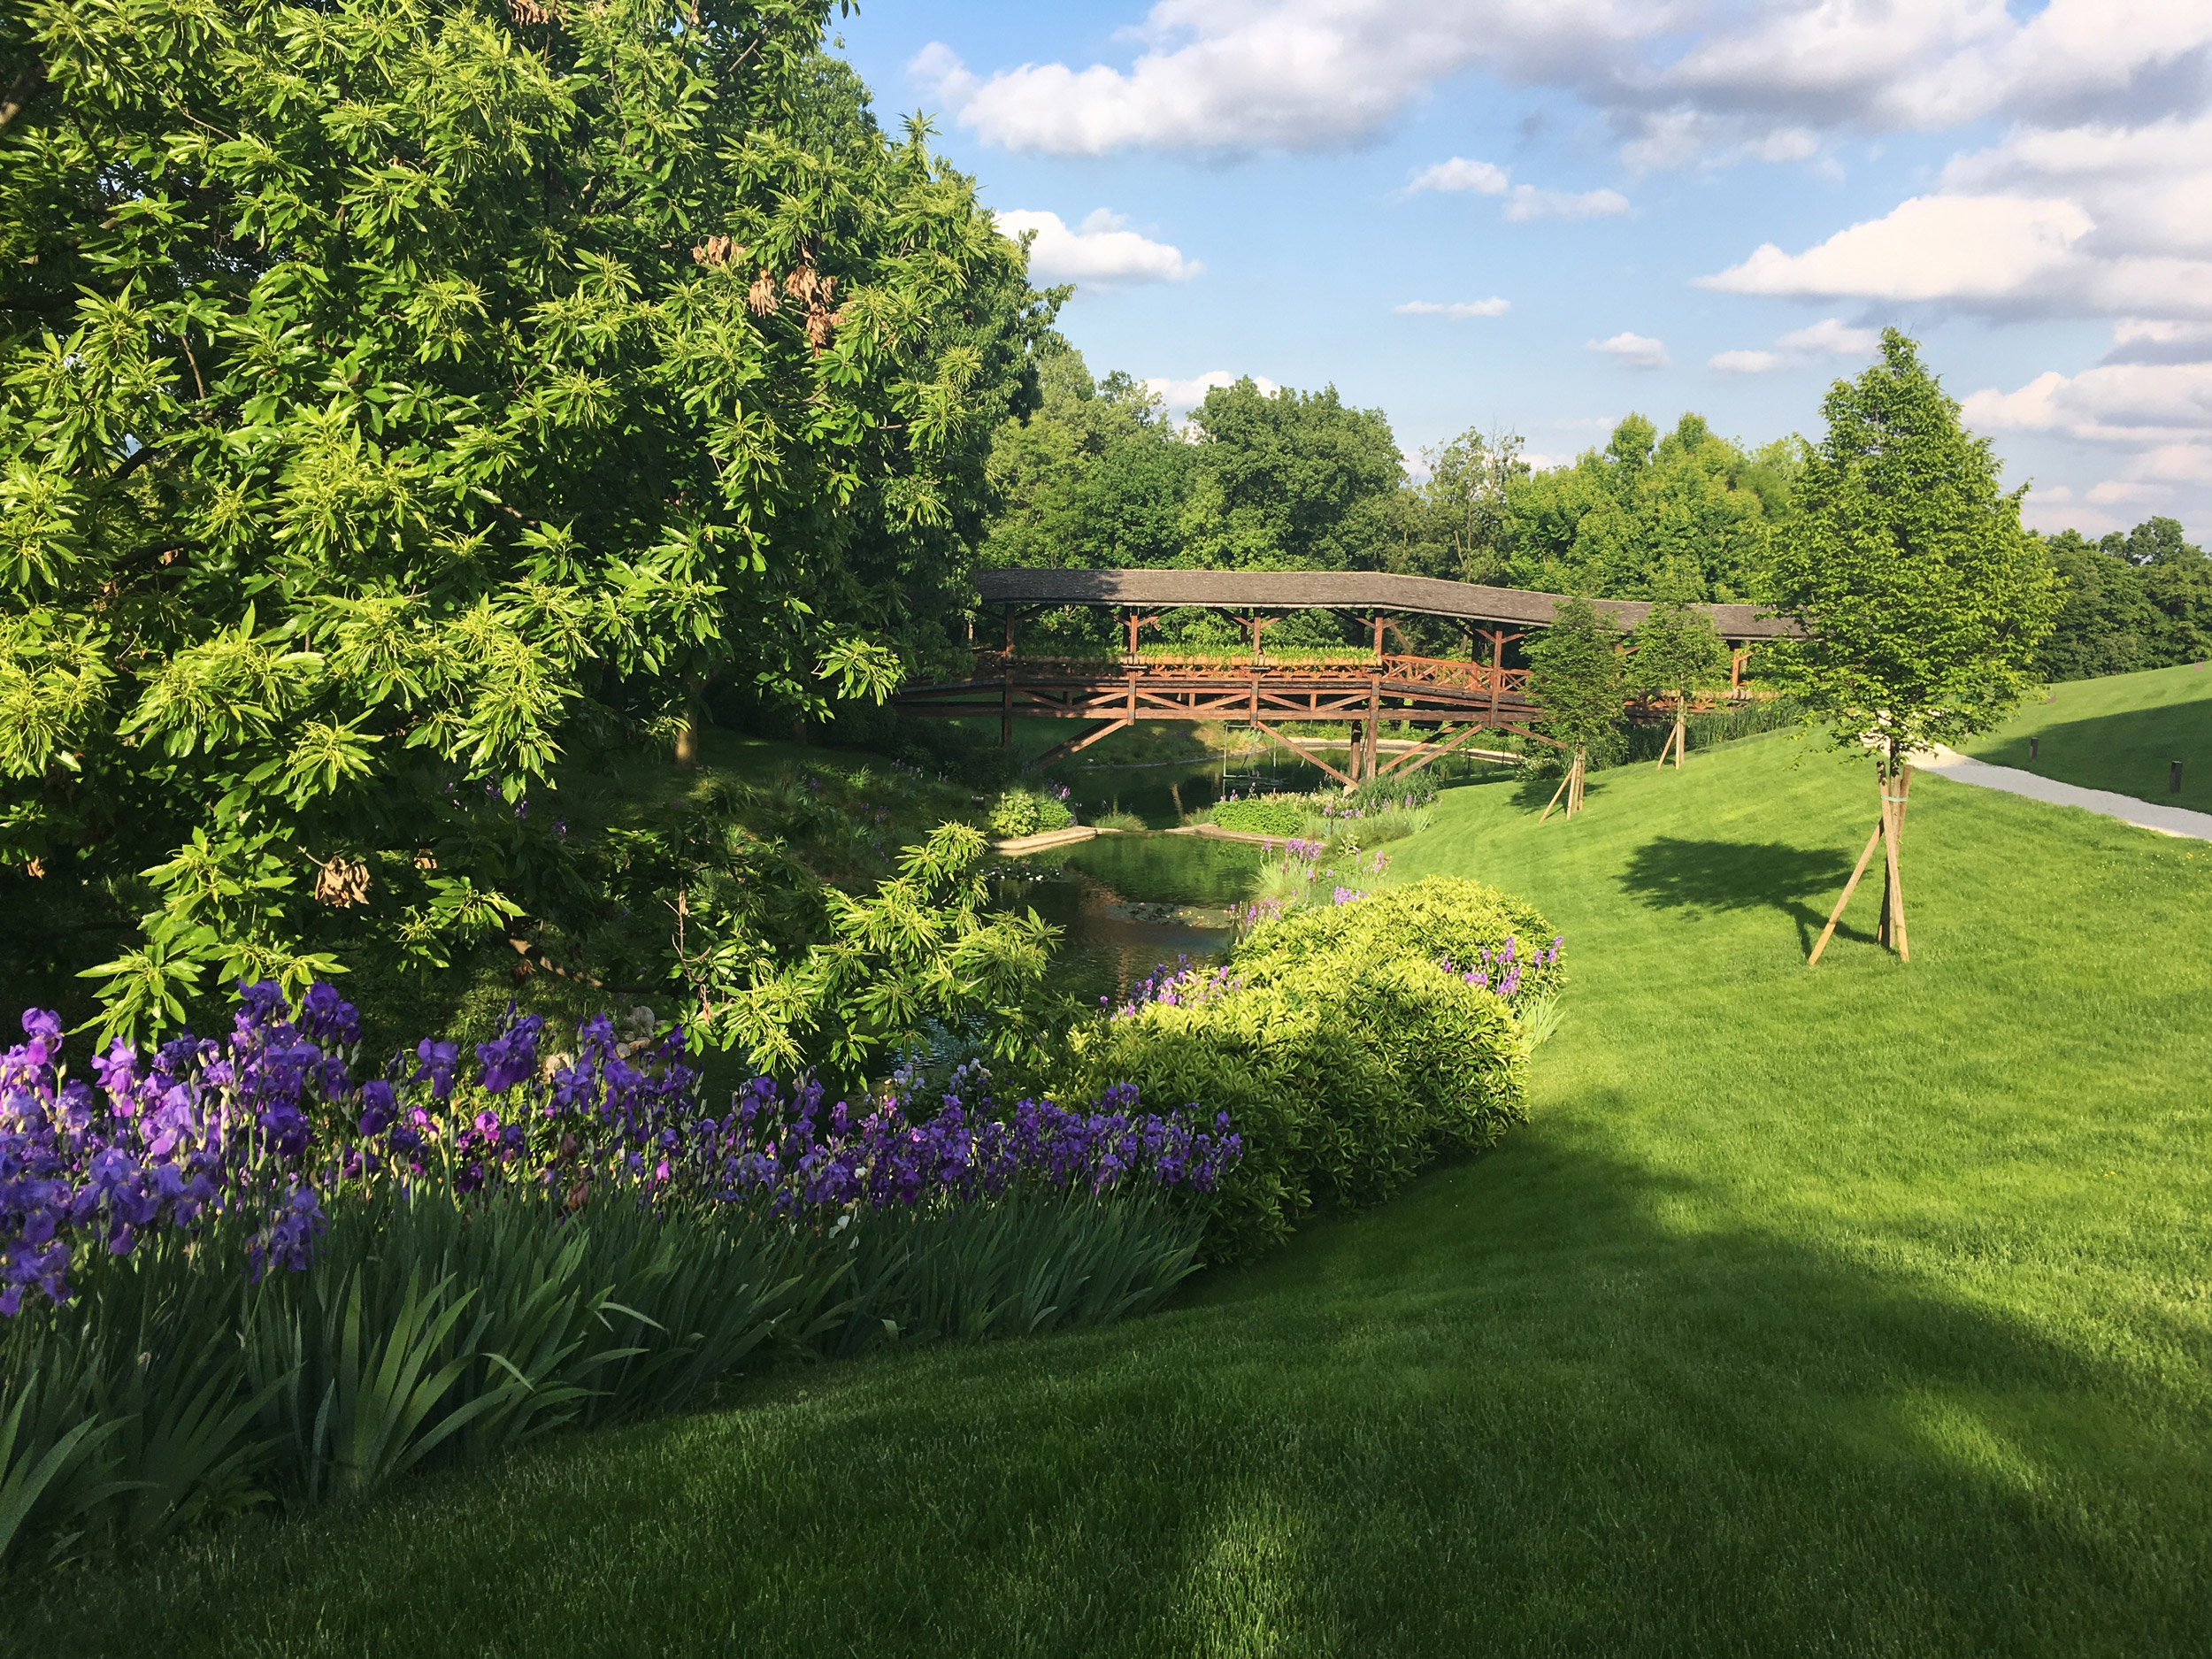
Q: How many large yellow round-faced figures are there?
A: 0